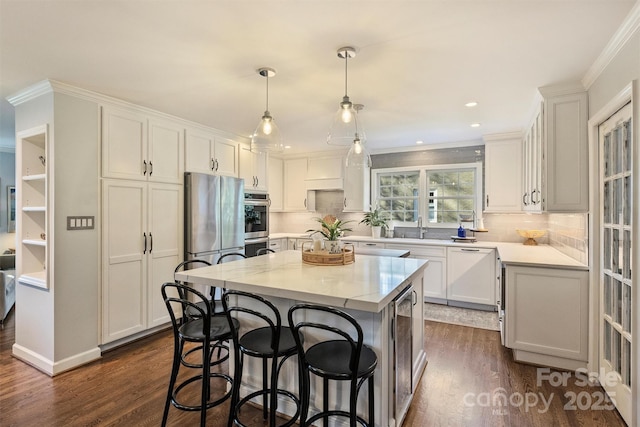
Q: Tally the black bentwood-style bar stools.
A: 6